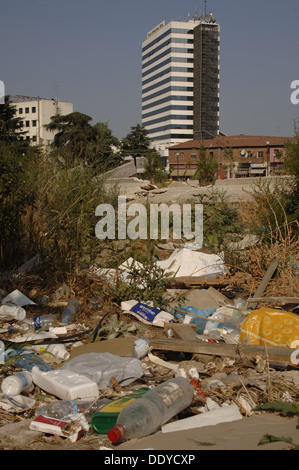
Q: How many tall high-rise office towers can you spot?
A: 1